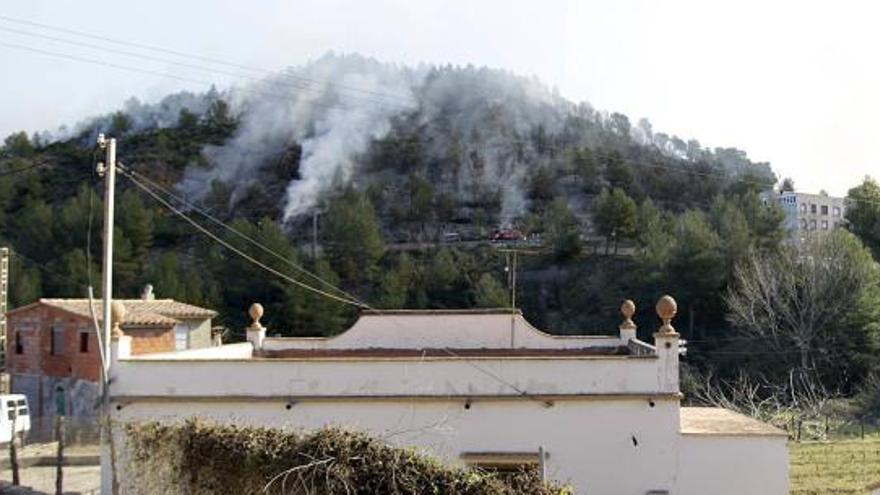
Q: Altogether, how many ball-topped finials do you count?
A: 4